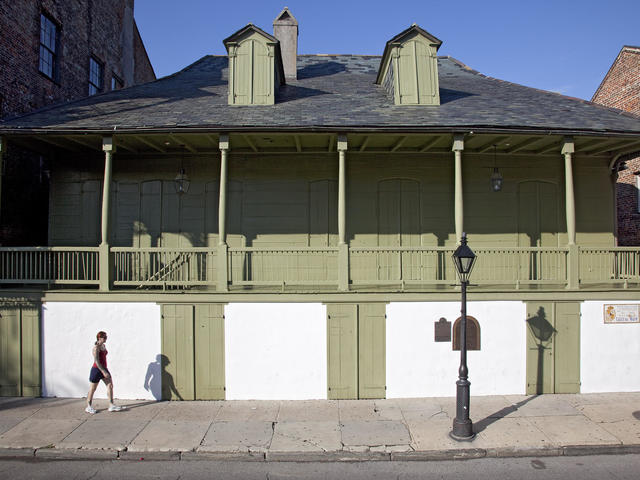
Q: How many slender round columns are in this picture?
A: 5